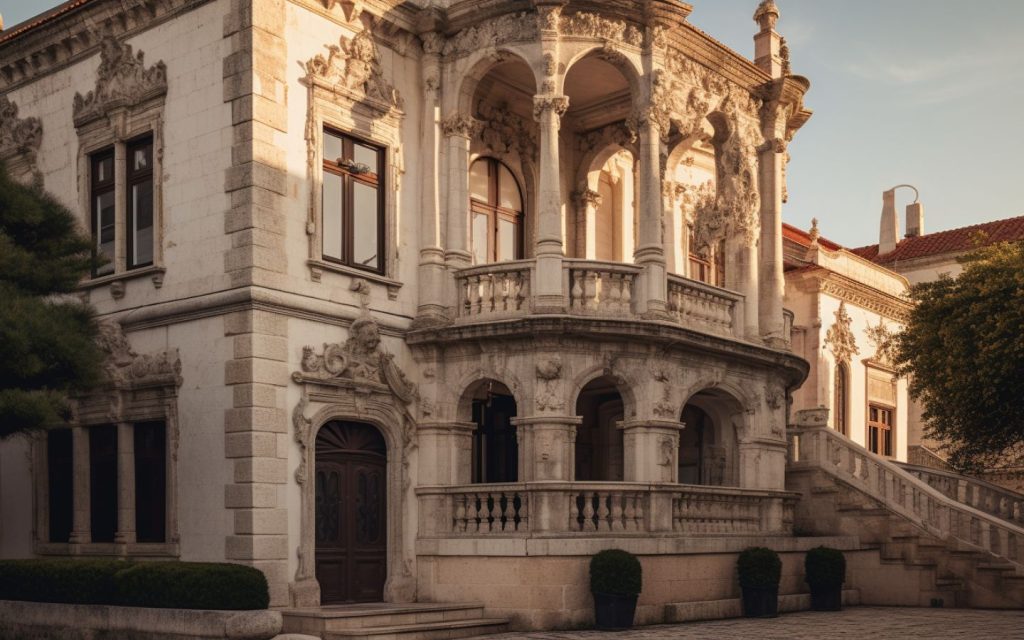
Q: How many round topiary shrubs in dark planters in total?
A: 3